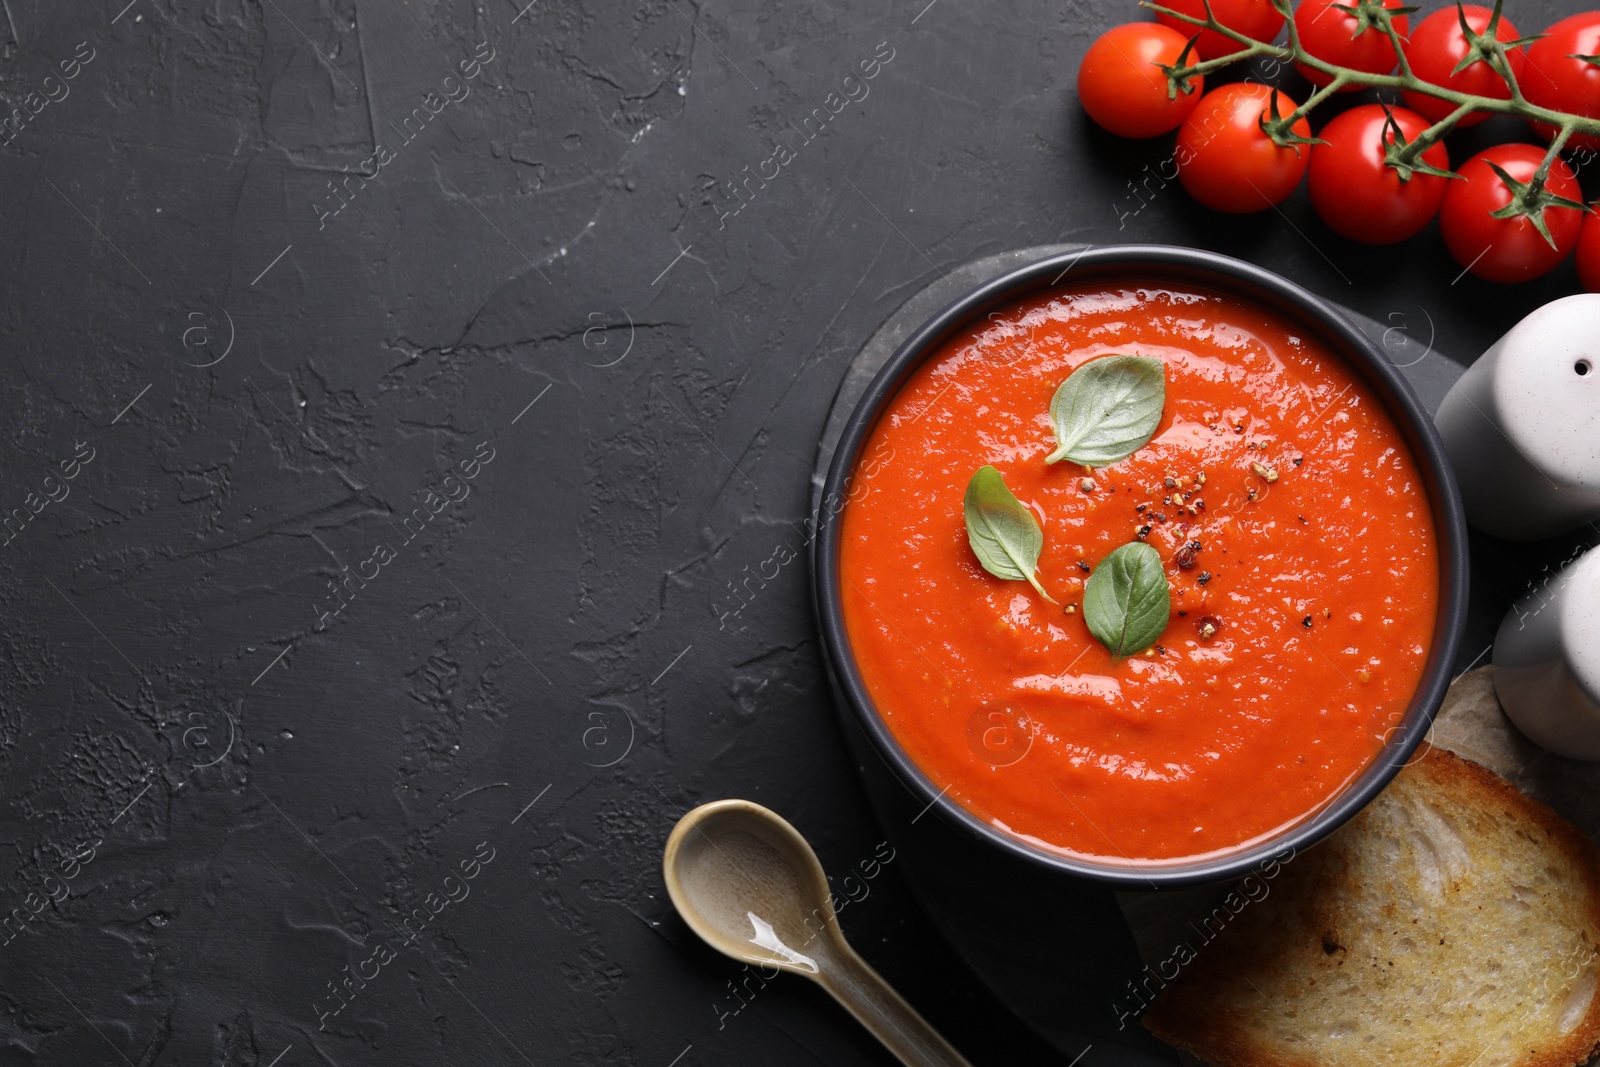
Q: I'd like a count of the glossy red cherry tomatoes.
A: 9